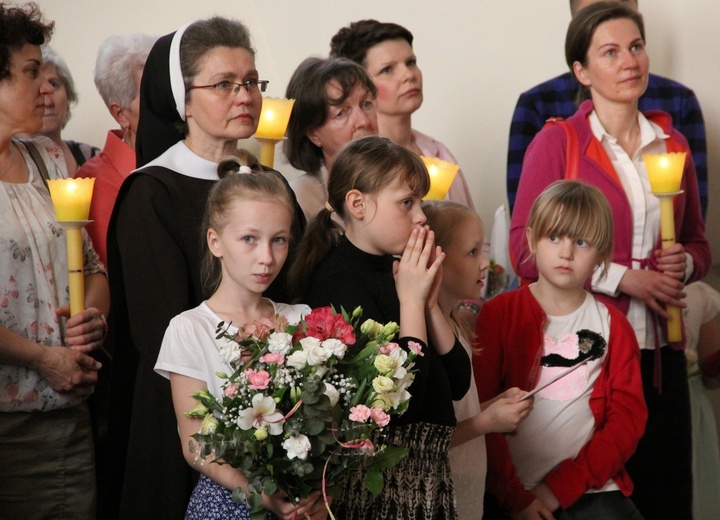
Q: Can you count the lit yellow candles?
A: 4